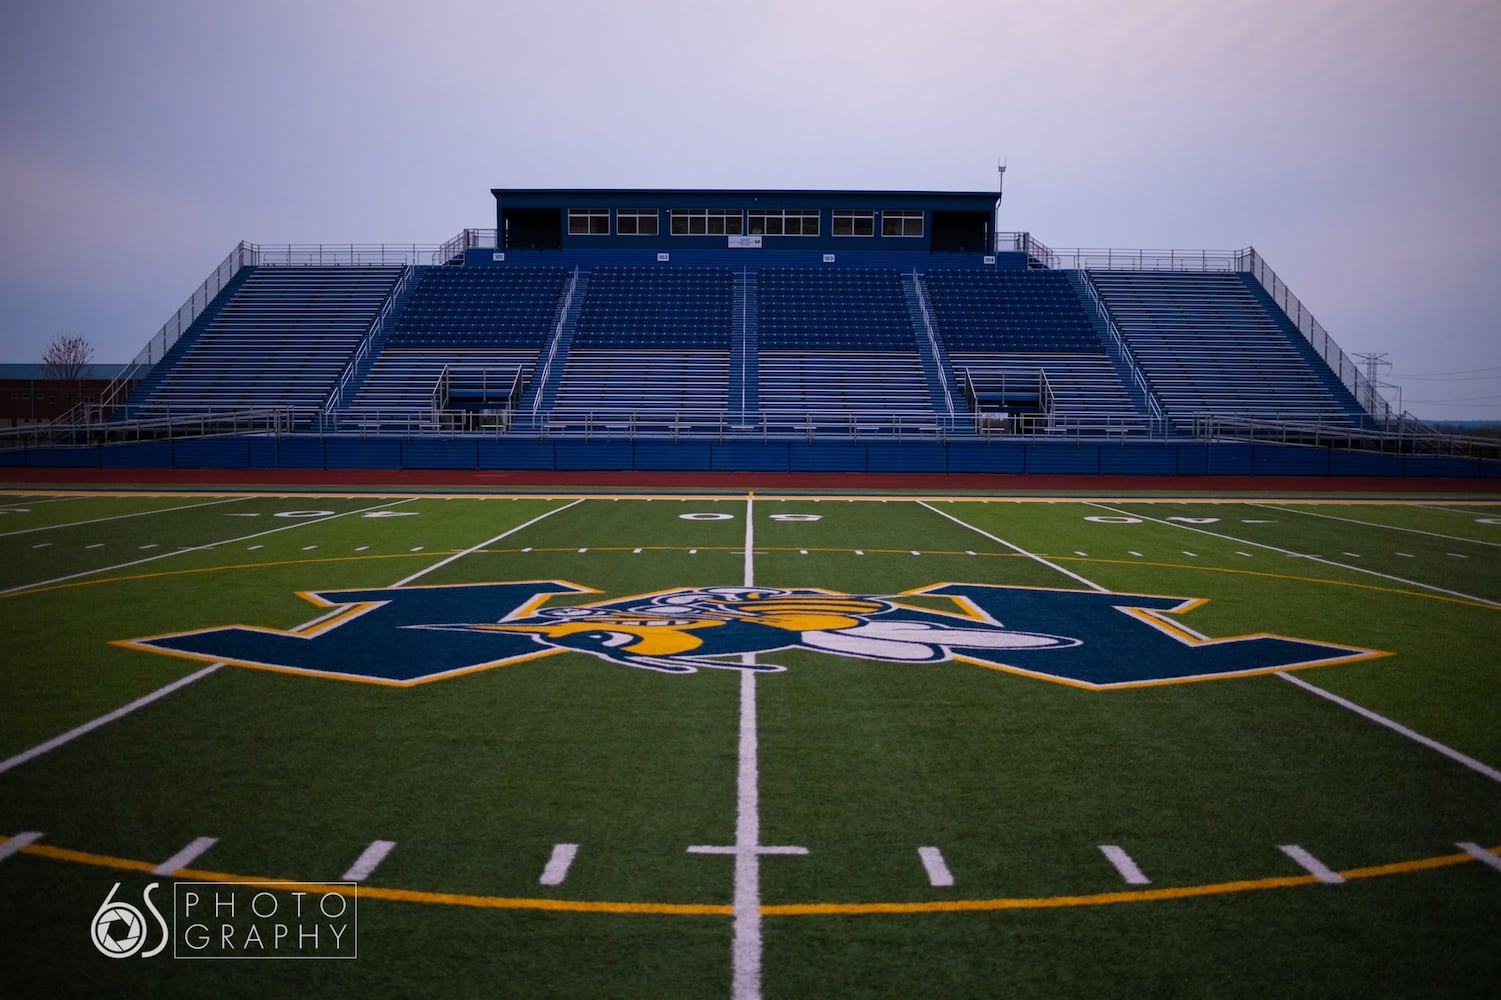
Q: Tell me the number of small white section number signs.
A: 4